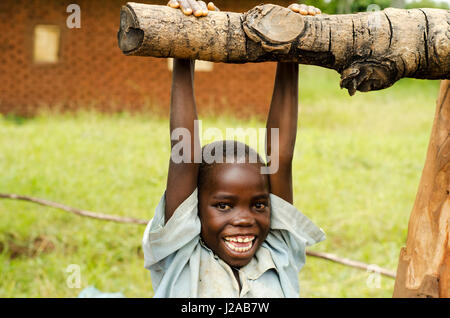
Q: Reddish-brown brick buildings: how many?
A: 1